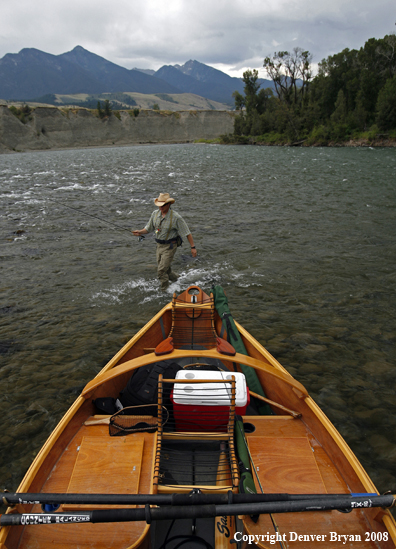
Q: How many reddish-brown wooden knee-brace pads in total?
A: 2